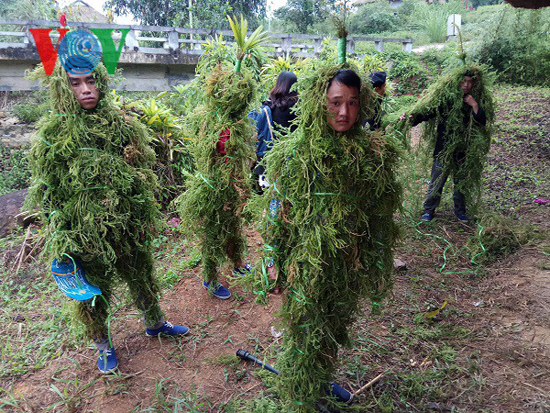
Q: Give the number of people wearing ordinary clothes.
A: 2